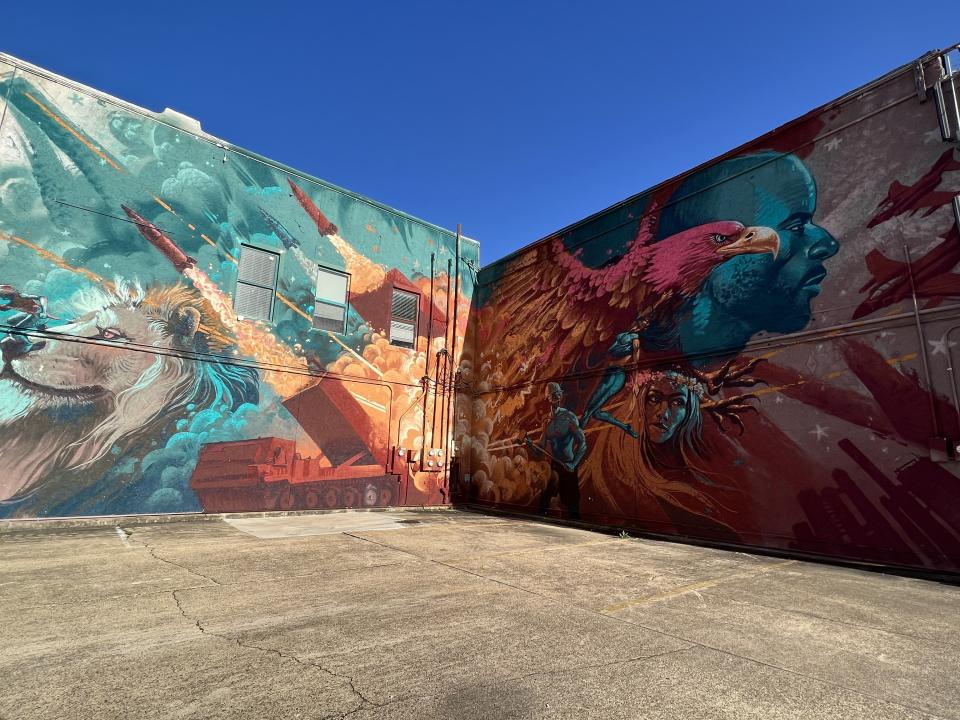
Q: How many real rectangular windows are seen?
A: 3